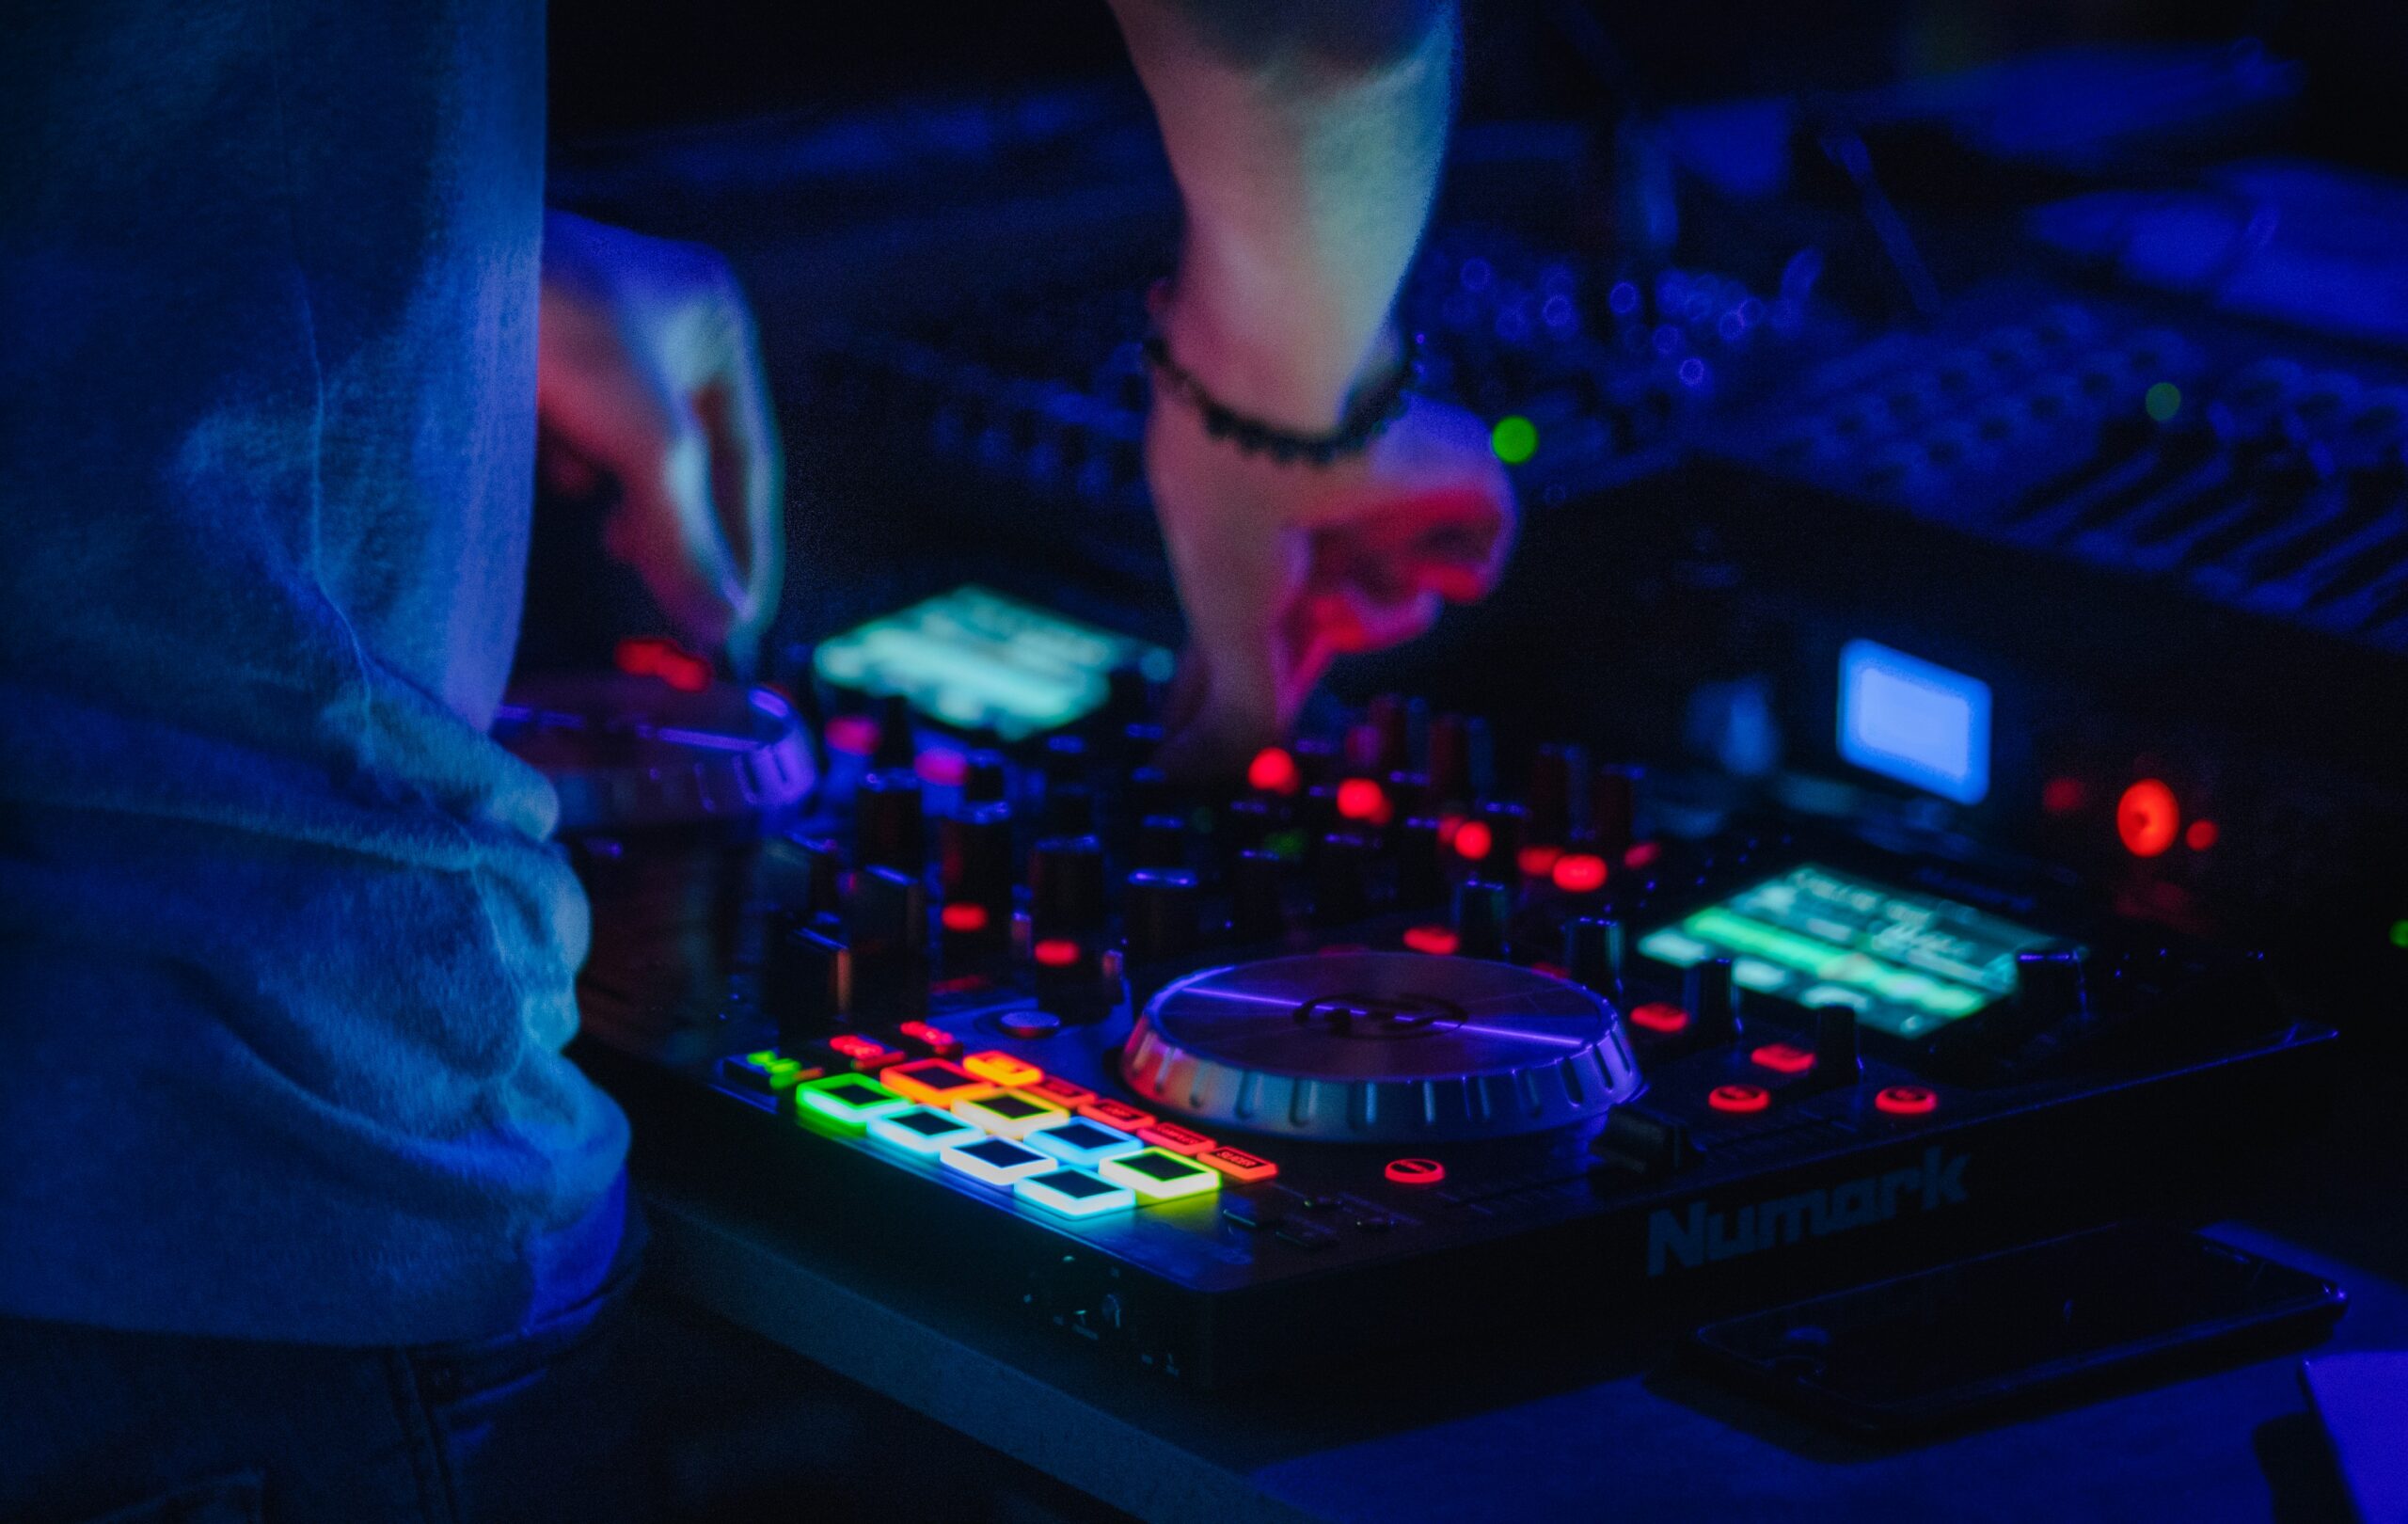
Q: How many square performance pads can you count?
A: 8